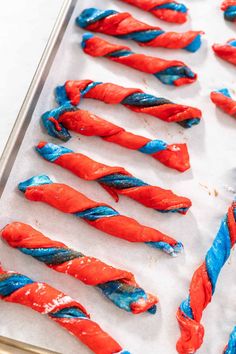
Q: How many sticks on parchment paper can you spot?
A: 14